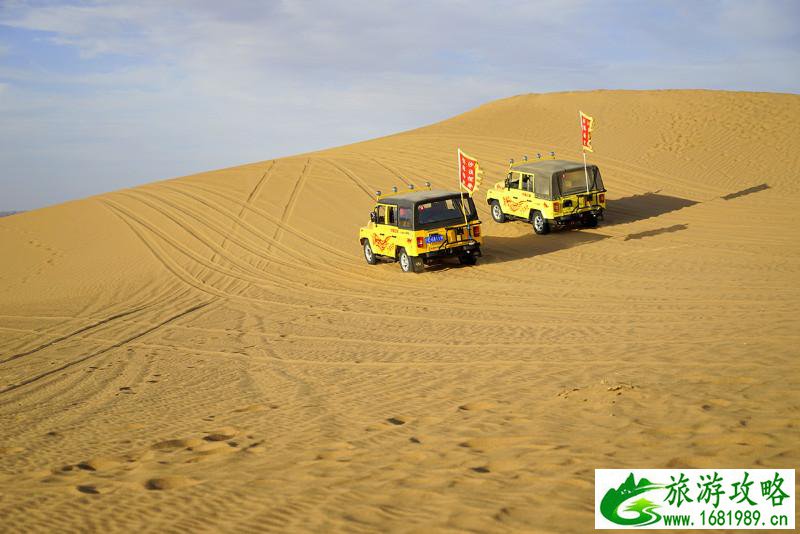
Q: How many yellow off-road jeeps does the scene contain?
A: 2